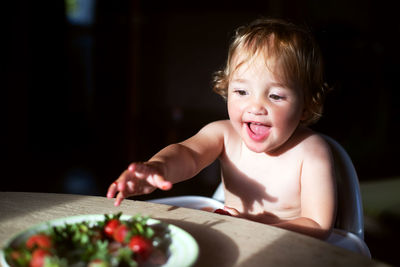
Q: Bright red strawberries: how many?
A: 5